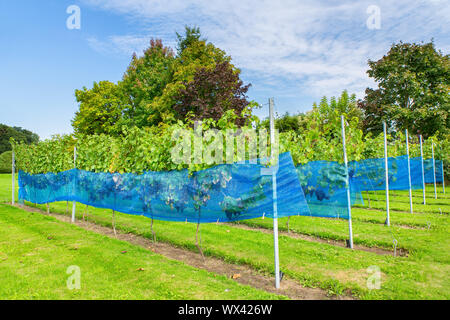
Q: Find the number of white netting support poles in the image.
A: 9